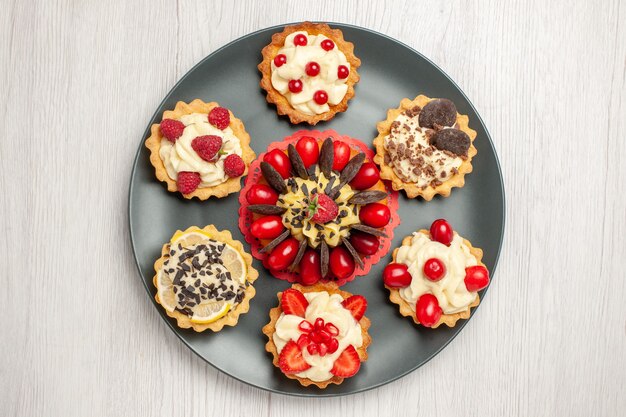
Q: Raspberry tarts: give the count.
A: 1